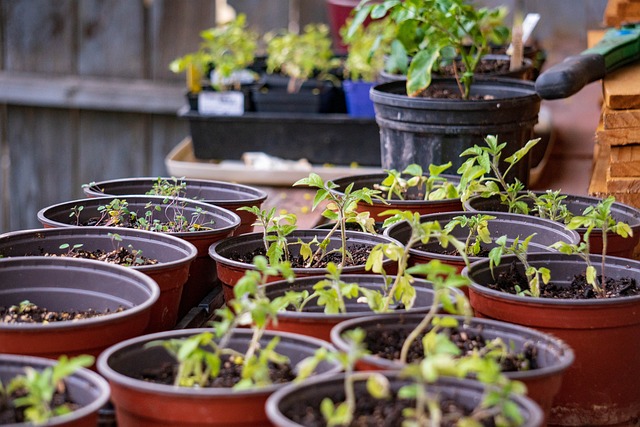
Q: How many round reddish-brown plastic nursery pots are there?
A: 14